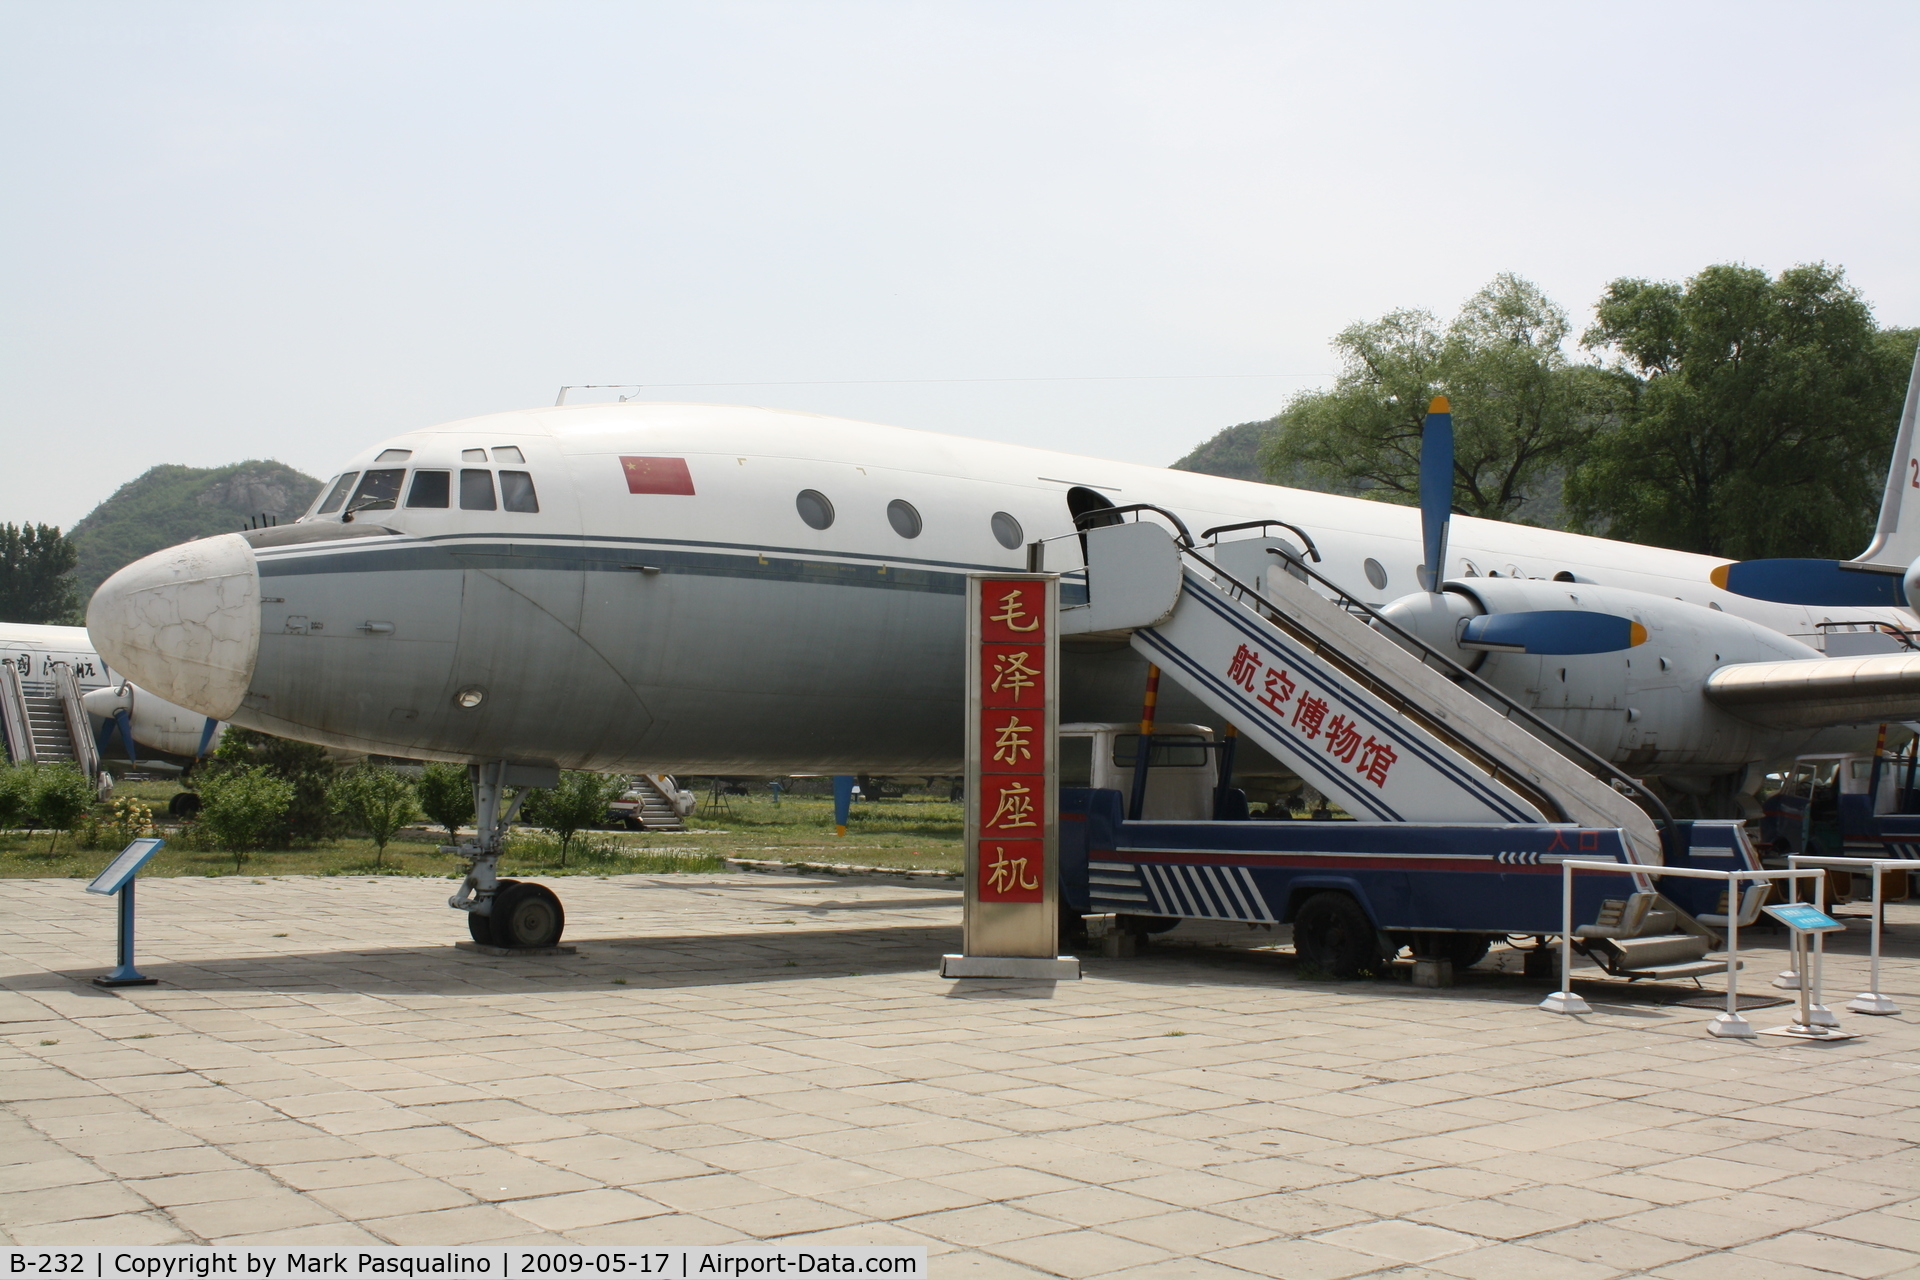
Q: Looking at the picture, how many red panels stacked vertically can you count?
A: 5